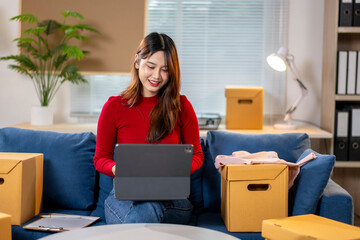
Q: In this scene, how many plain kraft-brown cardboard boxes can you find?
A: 5